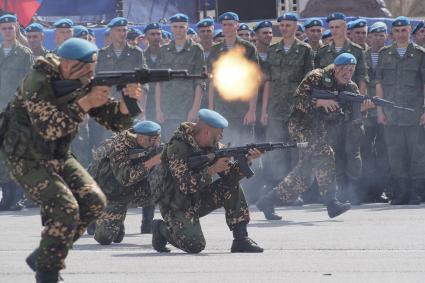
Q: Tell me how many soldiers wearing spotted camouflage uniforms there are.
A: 4